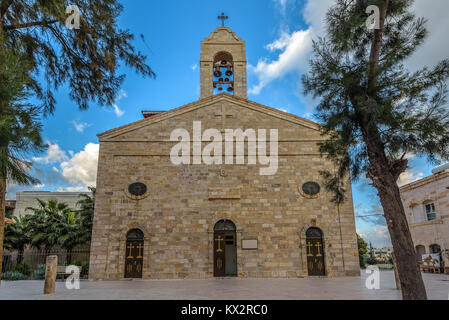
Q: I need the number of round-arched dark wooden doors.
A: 3